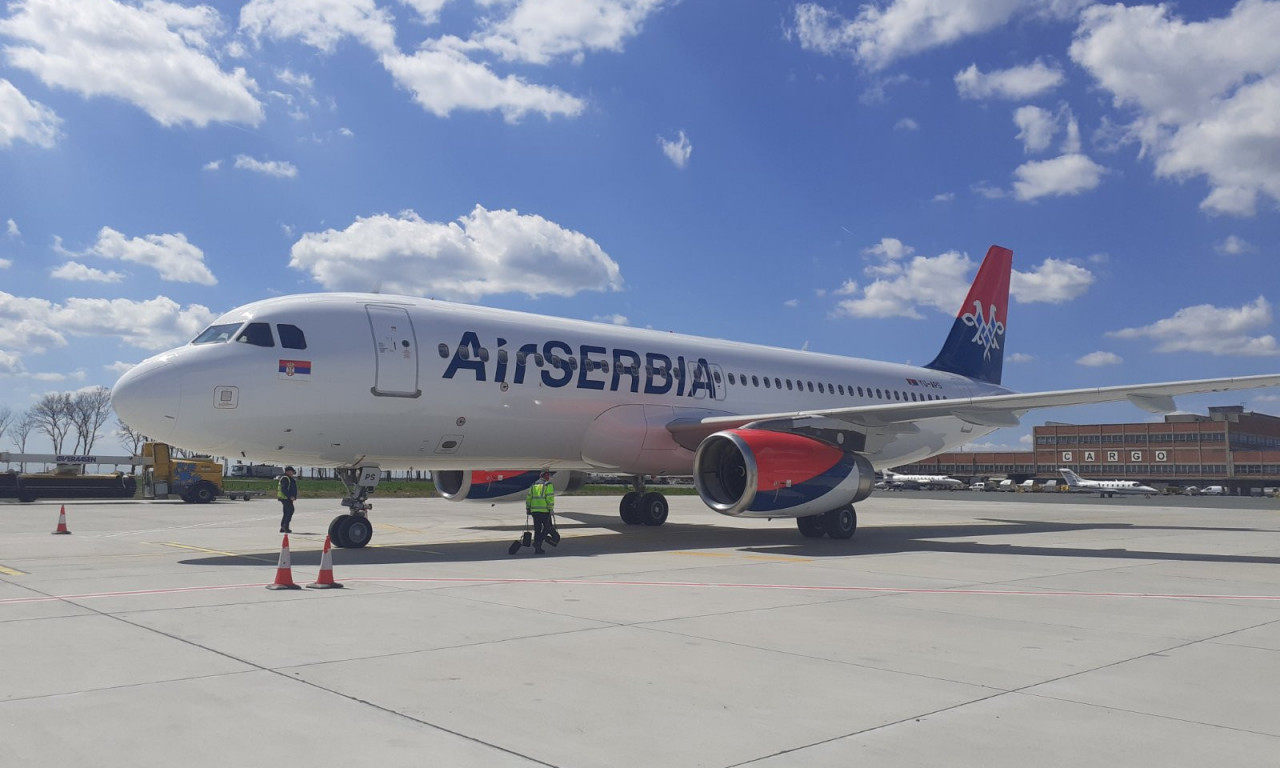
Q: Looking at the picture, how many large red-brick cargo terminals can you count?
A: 1